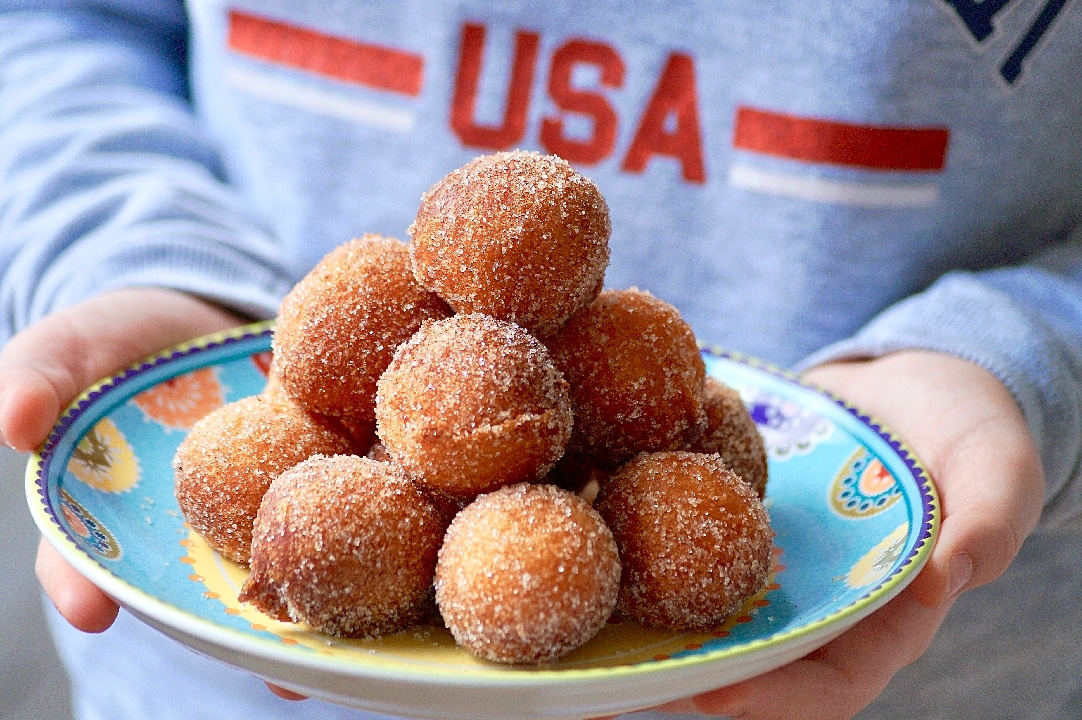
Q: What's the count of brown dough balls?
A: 9